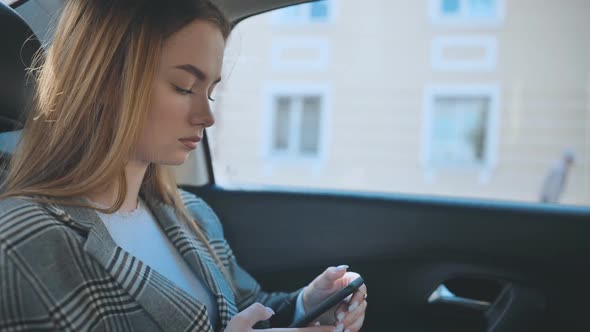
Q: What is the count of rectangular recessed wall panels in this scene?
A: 2